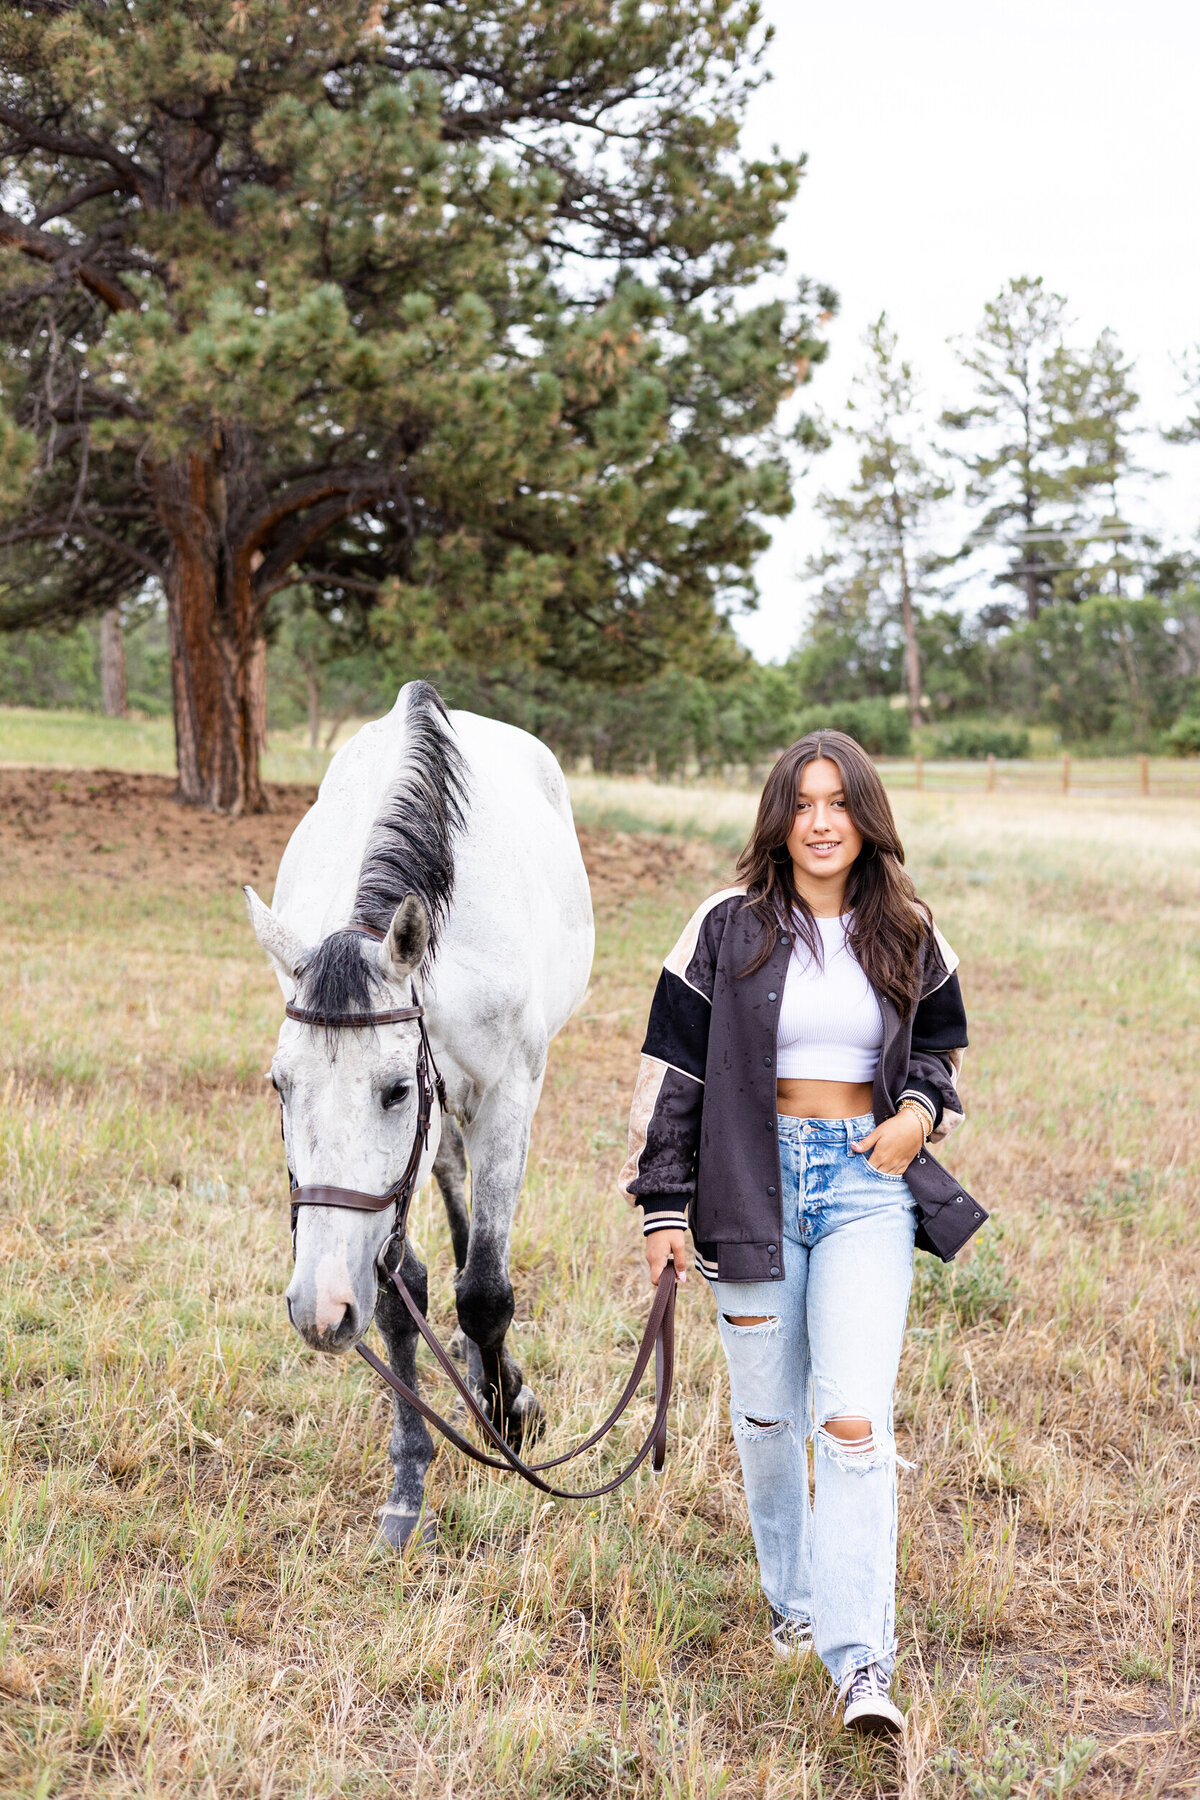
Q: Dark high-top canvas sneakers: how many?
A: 2